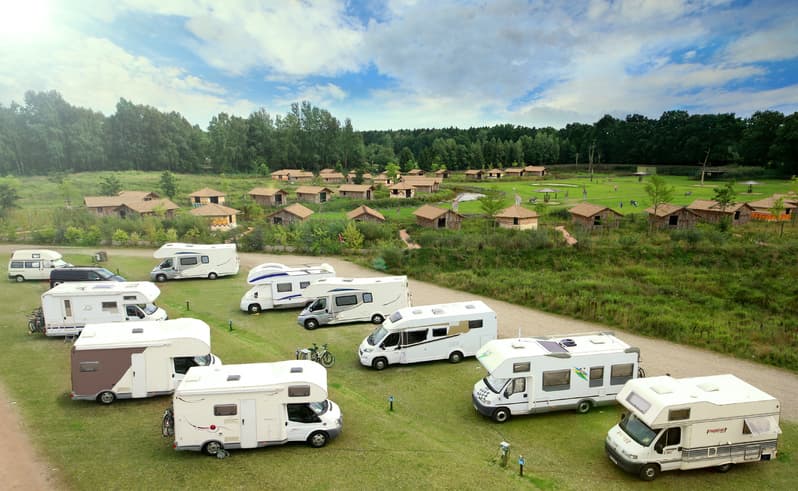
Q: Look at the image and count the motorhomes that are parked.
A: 10